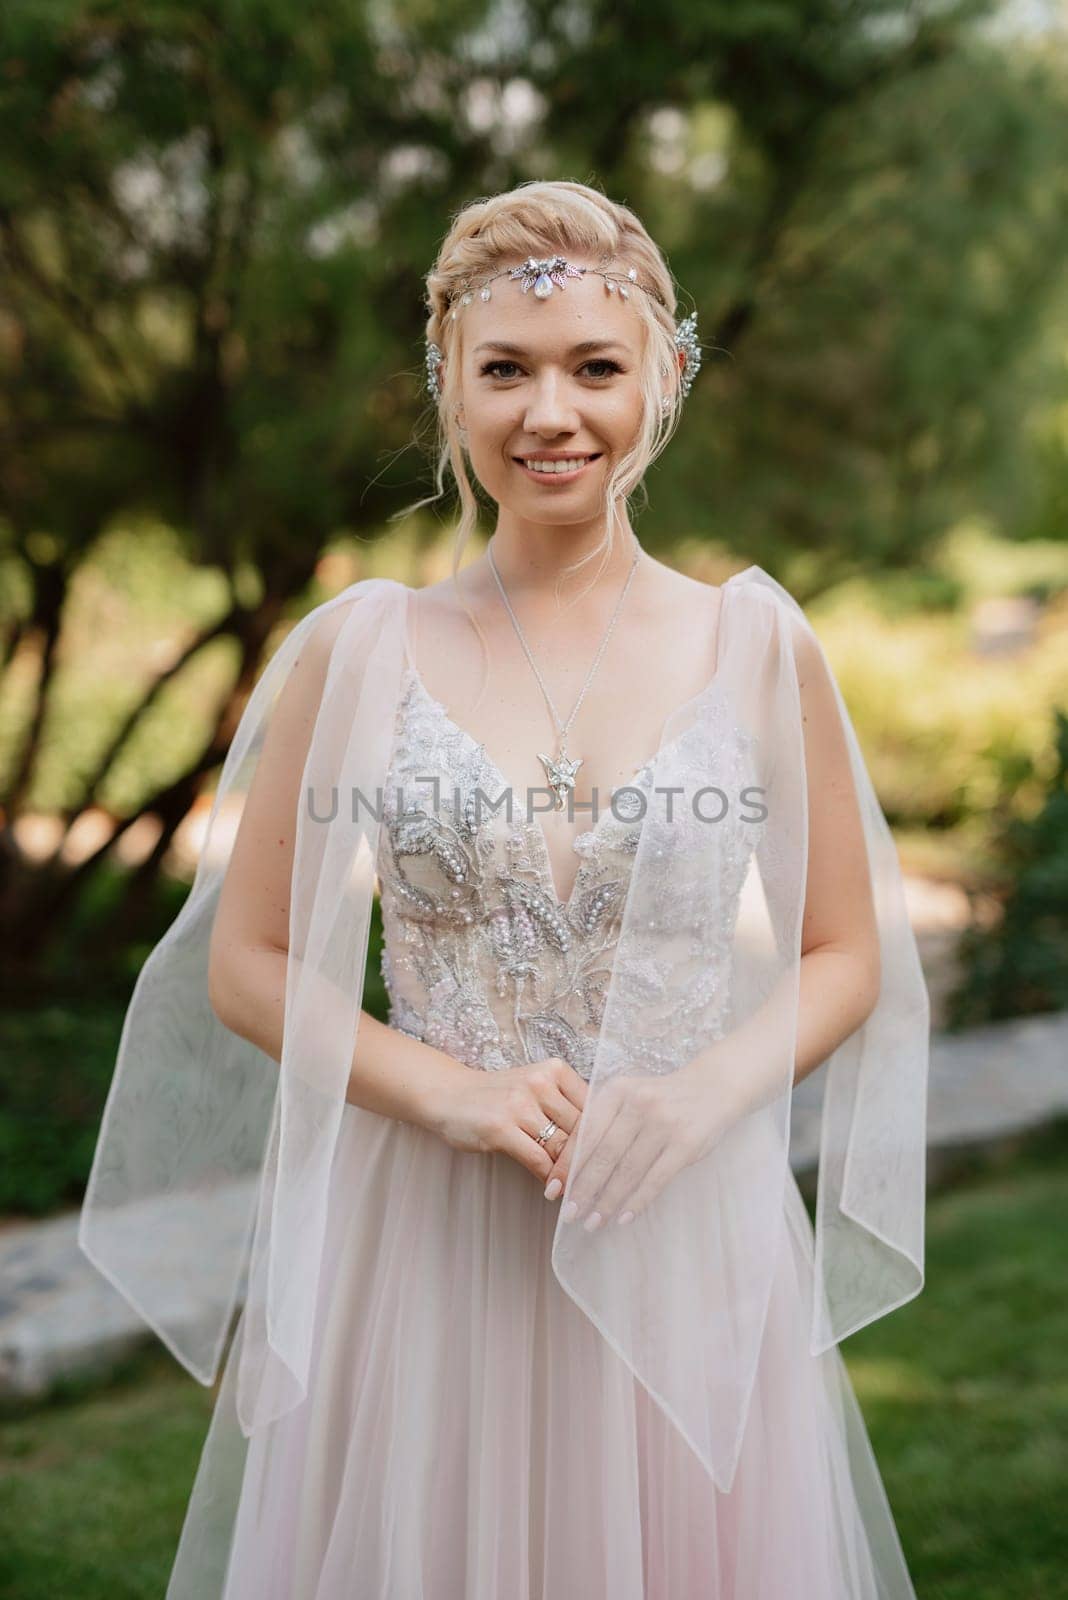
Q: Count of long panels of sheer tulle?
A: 4